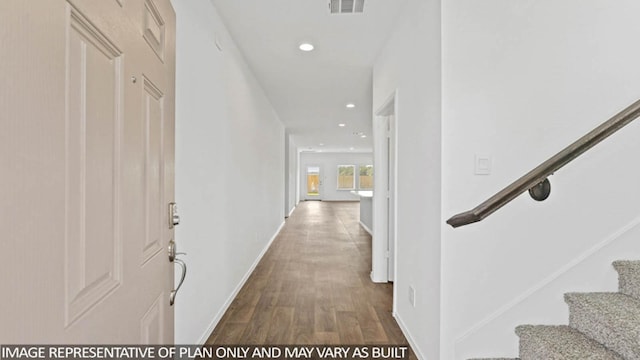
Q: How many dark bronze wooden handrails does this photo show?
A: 1